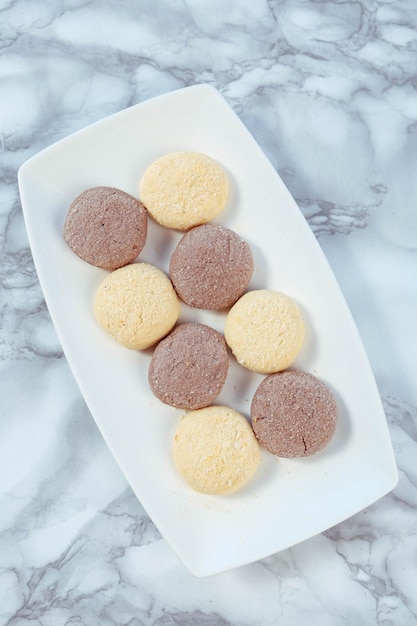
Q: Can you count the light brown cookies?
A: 4